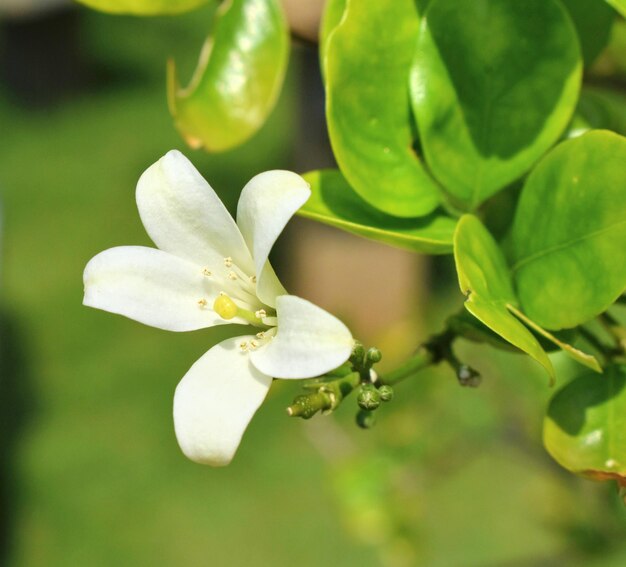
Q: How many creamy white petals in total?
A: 5